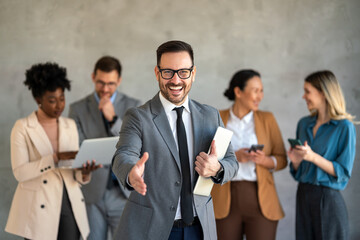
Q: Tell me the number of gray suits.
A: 2